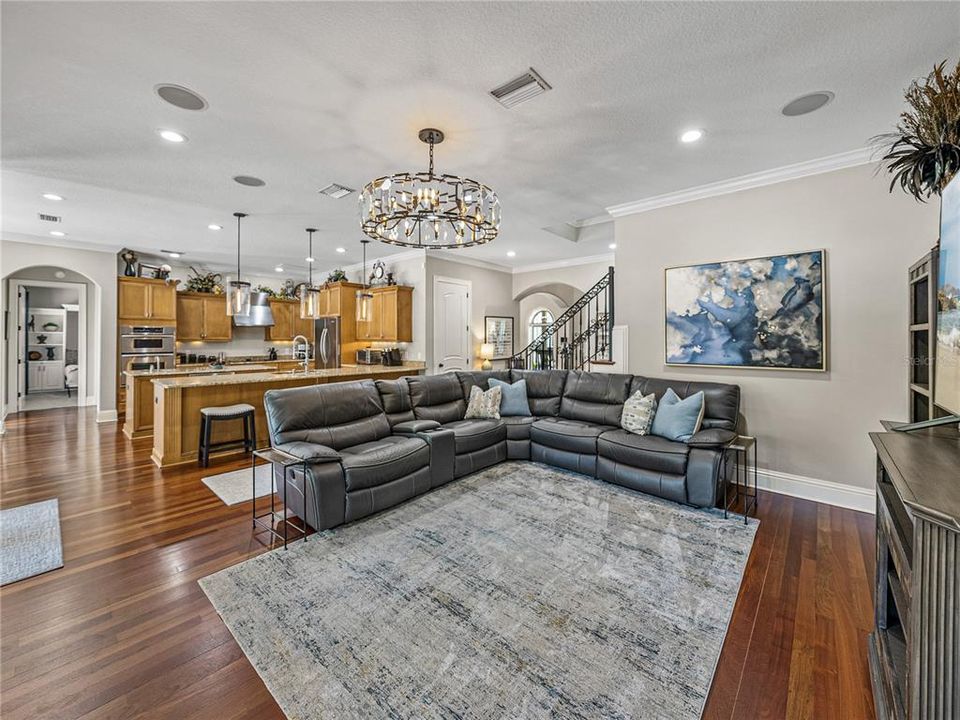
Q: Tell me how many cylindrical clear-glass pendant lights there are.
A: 3